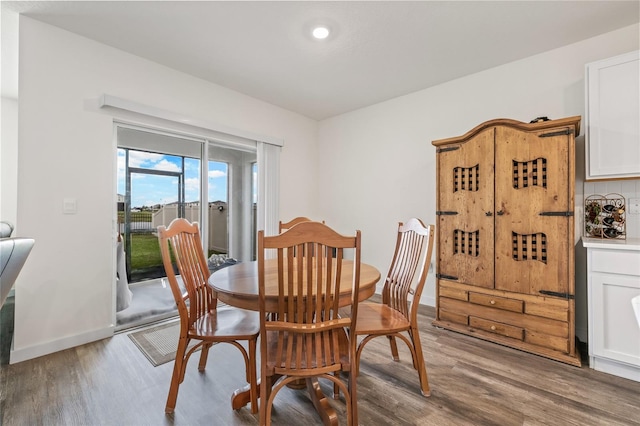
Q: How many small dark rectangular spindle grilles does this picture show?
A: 4